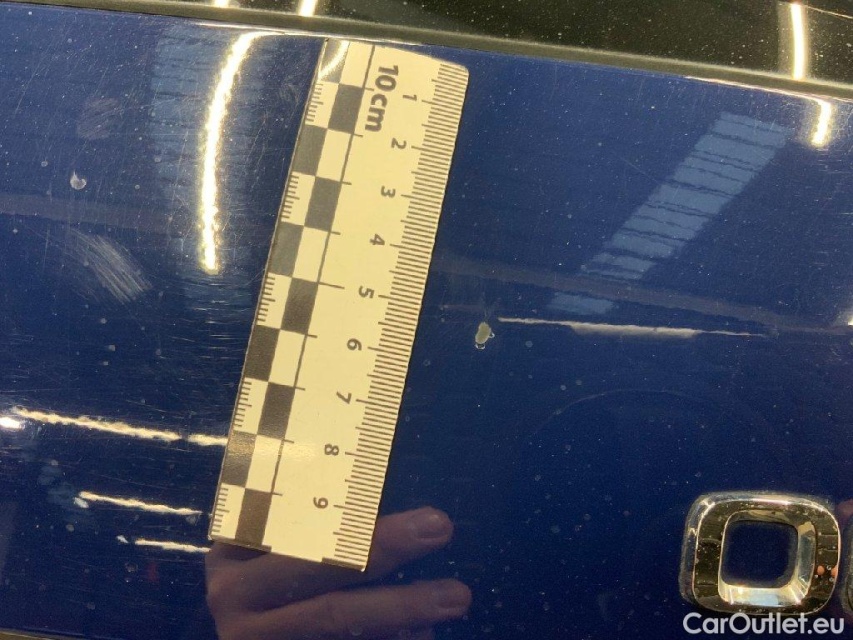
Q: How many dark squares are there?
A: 10